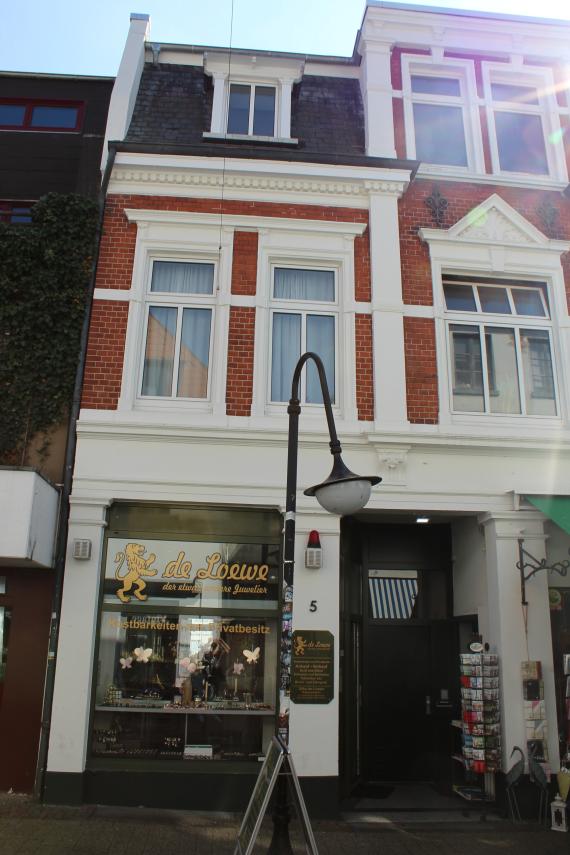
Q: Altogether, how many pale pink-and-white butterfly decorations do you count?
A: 4